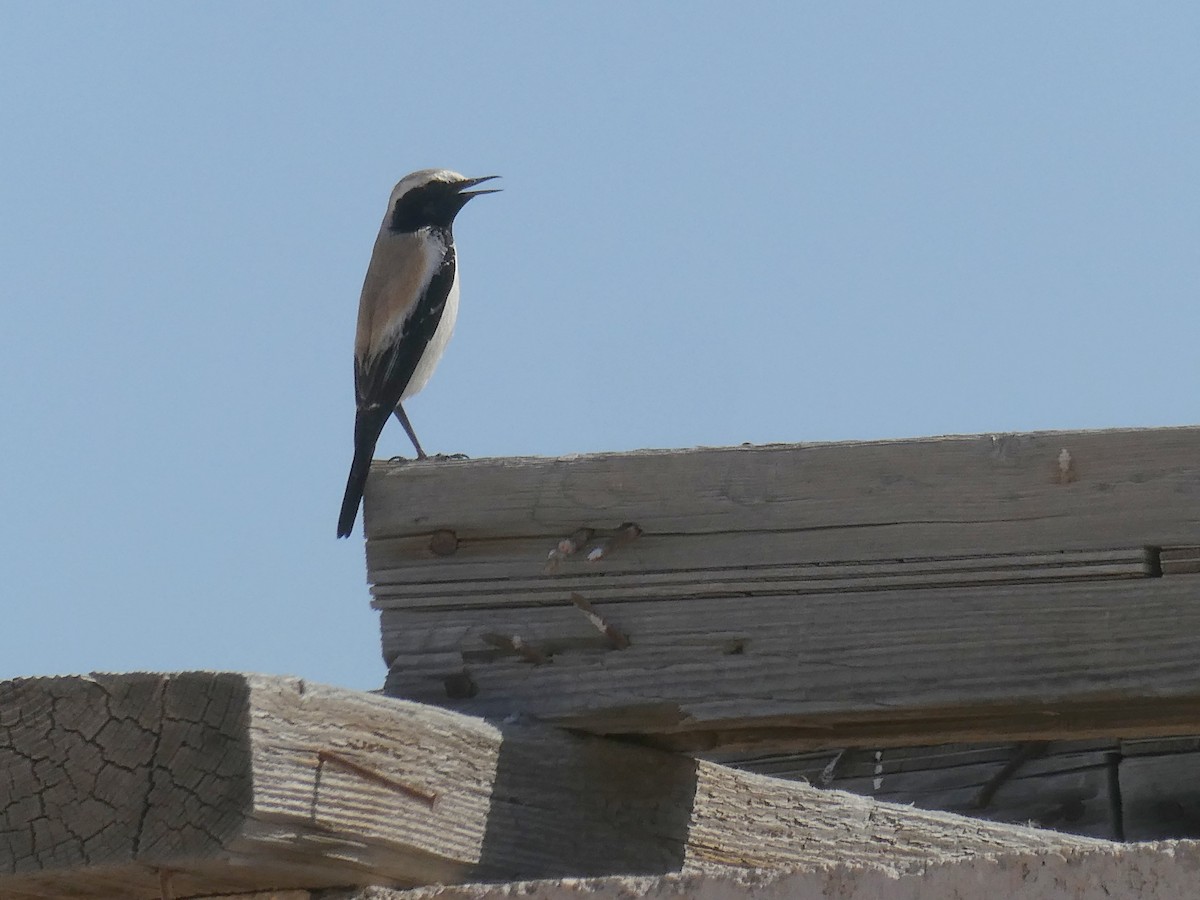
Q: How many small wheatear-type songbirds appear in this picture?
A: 1